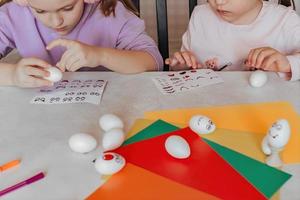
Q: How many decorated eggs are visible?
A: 3